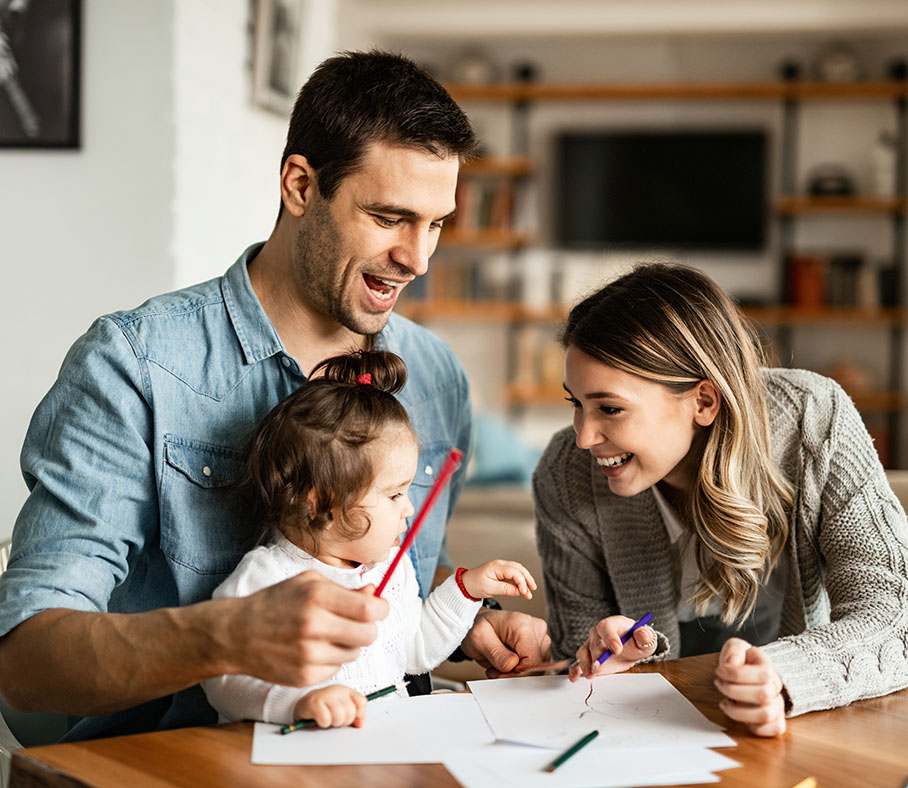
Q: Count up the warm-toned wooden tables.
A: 1